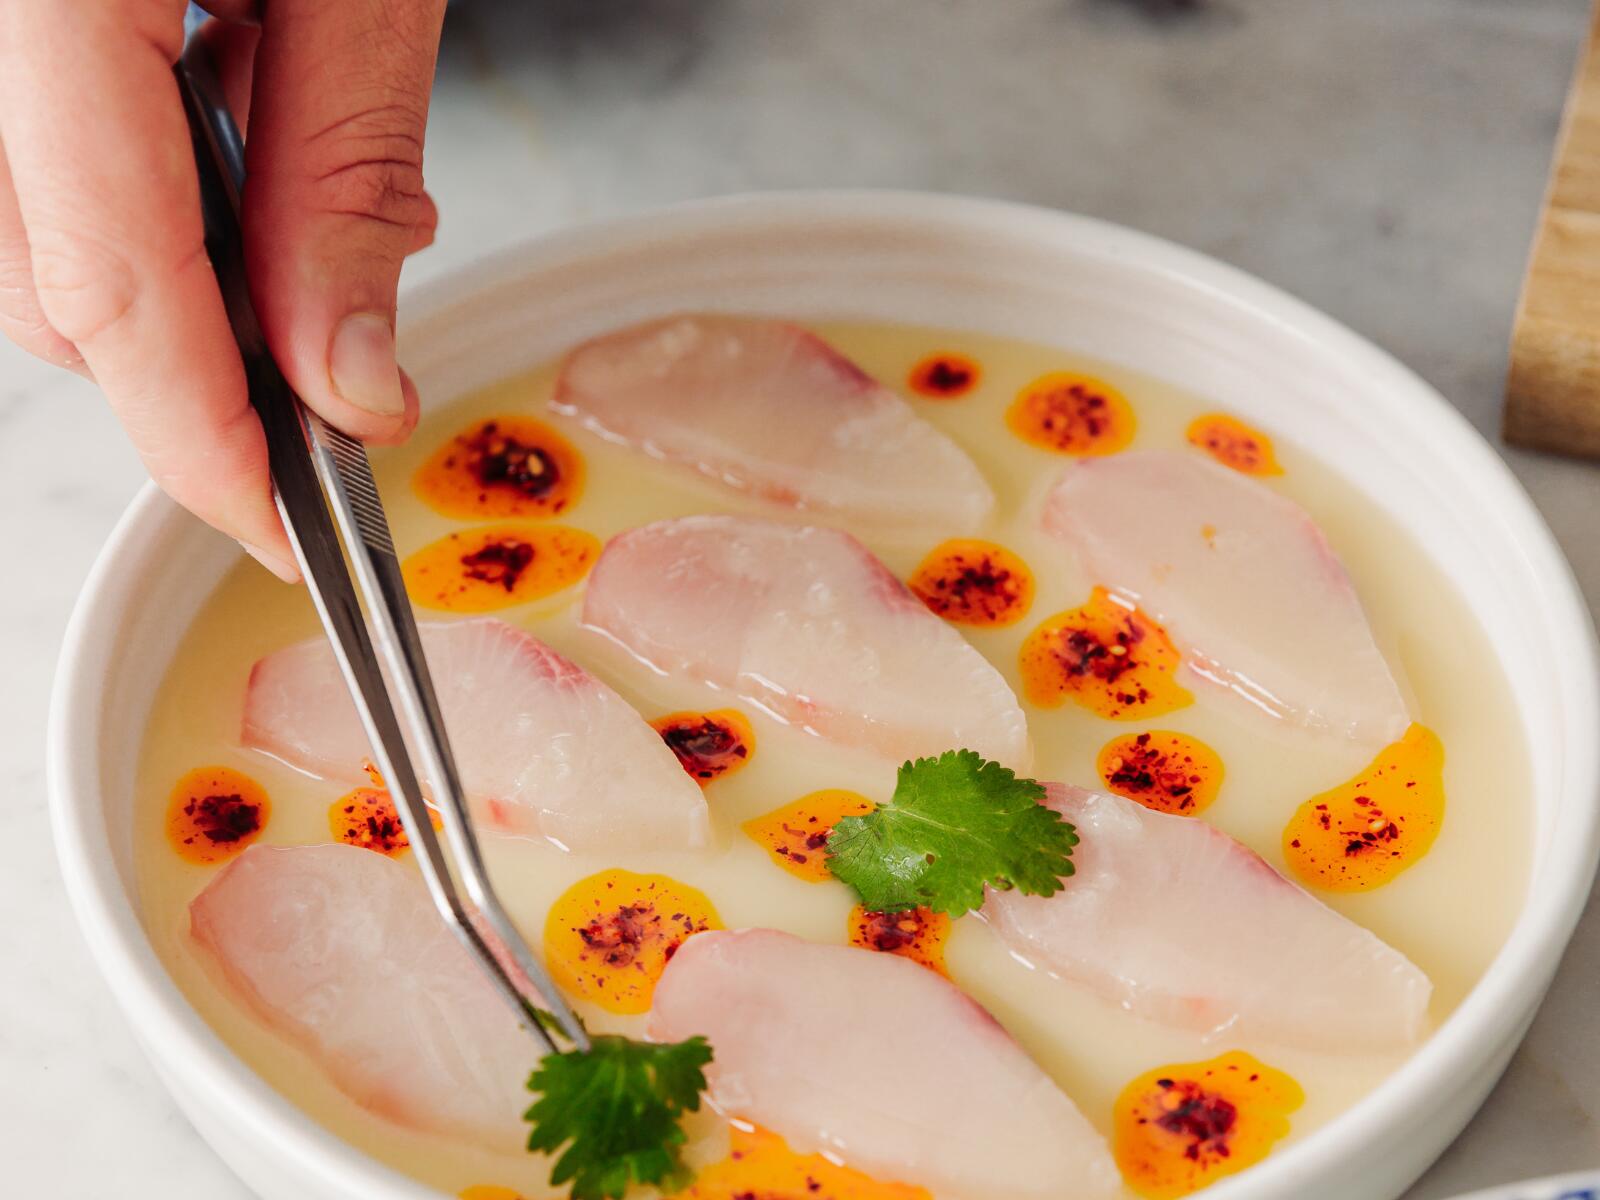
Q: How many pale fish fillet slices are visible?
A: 7